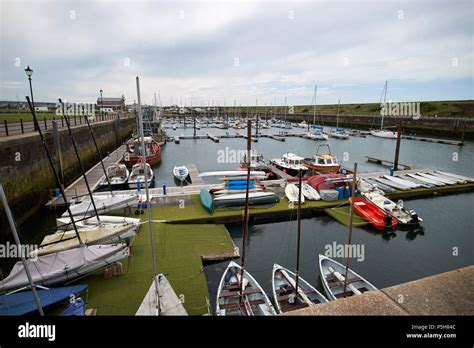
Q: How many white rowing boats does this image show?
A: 3